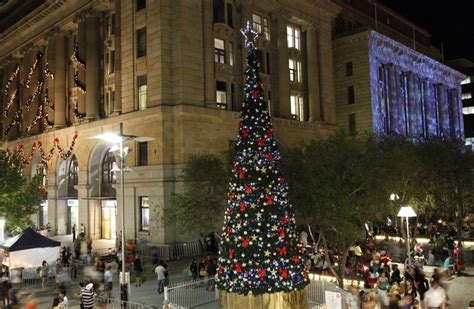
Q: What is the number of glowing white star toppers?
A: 1